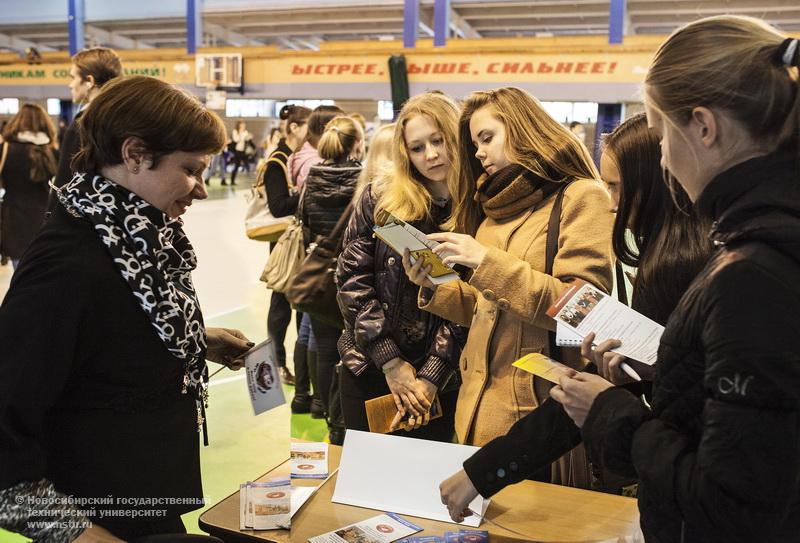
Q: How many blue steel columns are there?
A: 5